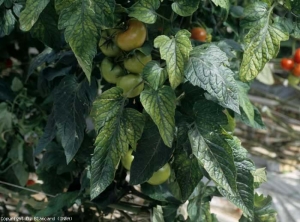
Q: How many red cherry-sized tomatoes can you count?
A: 4